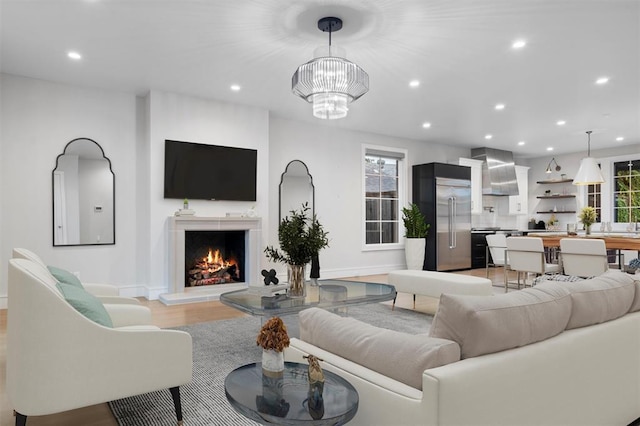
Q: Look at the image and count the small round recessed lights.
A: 12